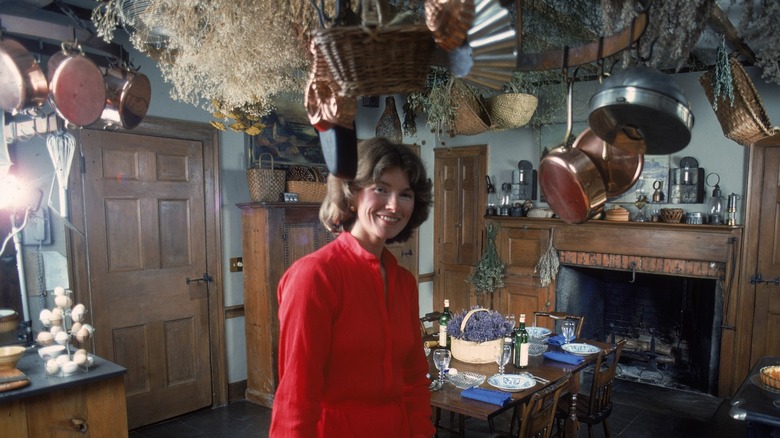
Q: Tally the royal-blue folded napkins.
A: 3